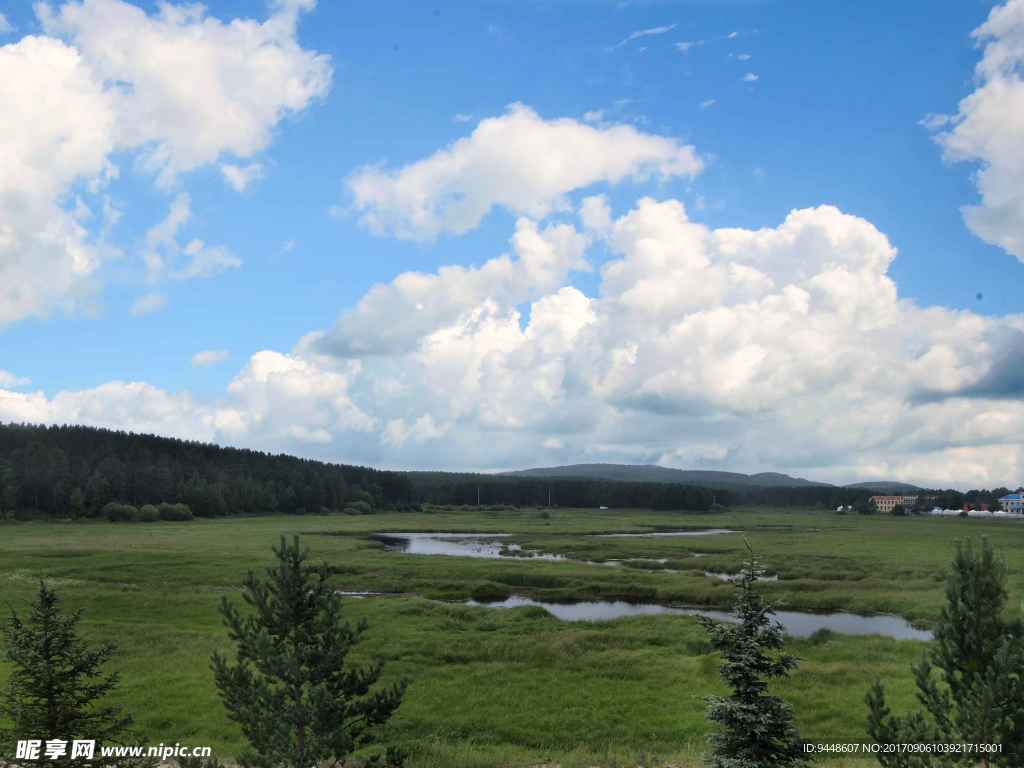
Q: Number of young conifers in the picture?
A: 4